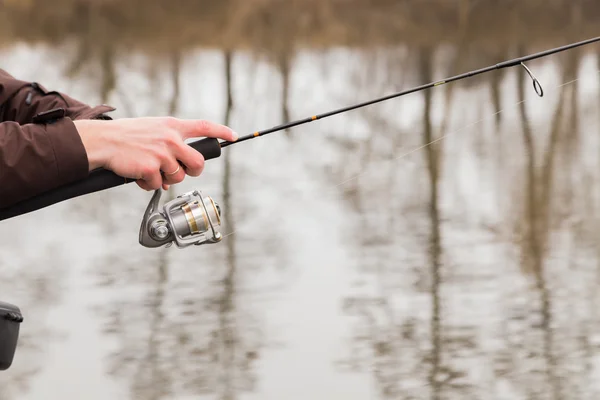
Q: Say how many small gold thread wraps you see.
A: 2